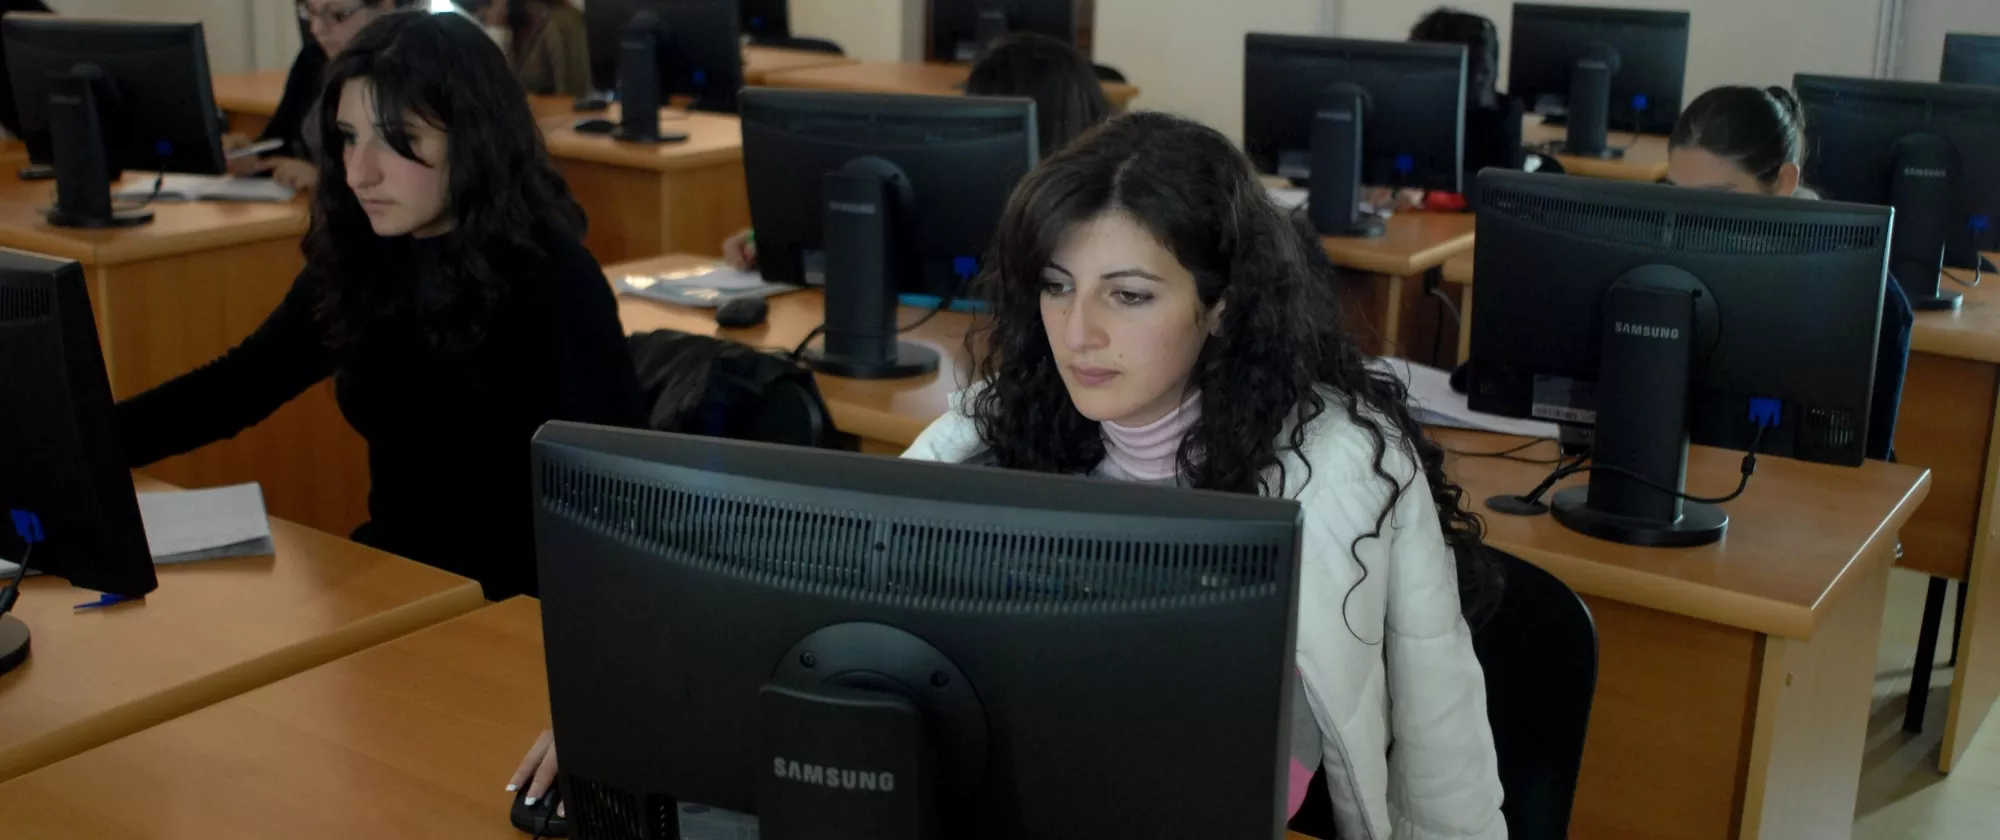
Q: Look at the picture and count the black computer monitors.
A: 12